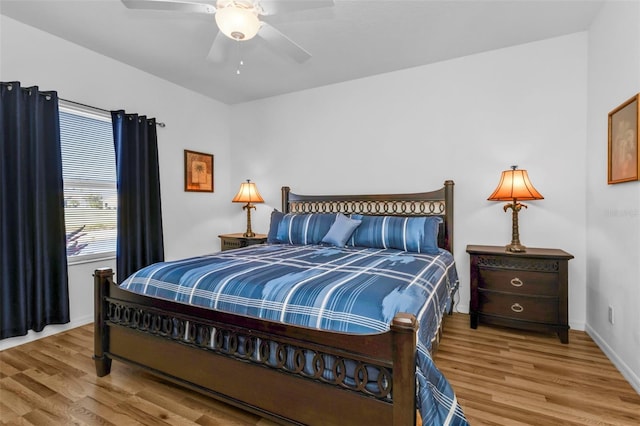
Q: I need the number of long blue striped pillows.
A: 2